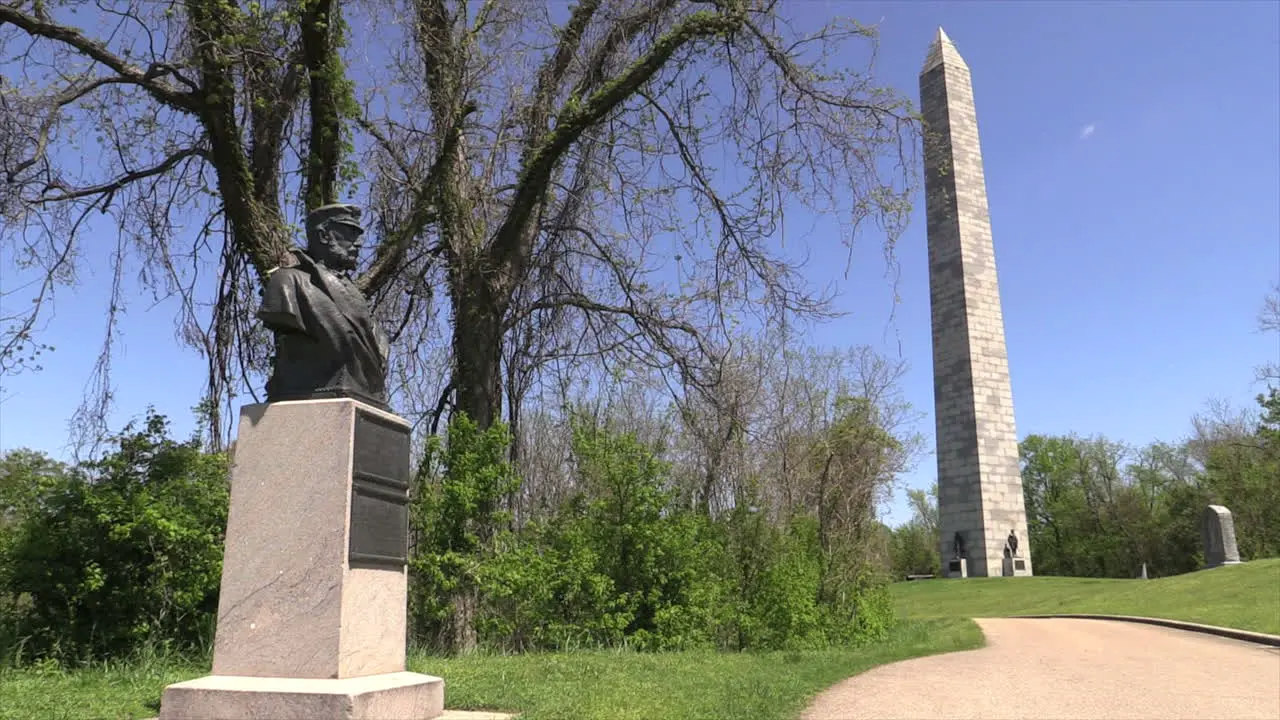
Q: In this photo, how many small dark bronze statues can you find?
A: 2